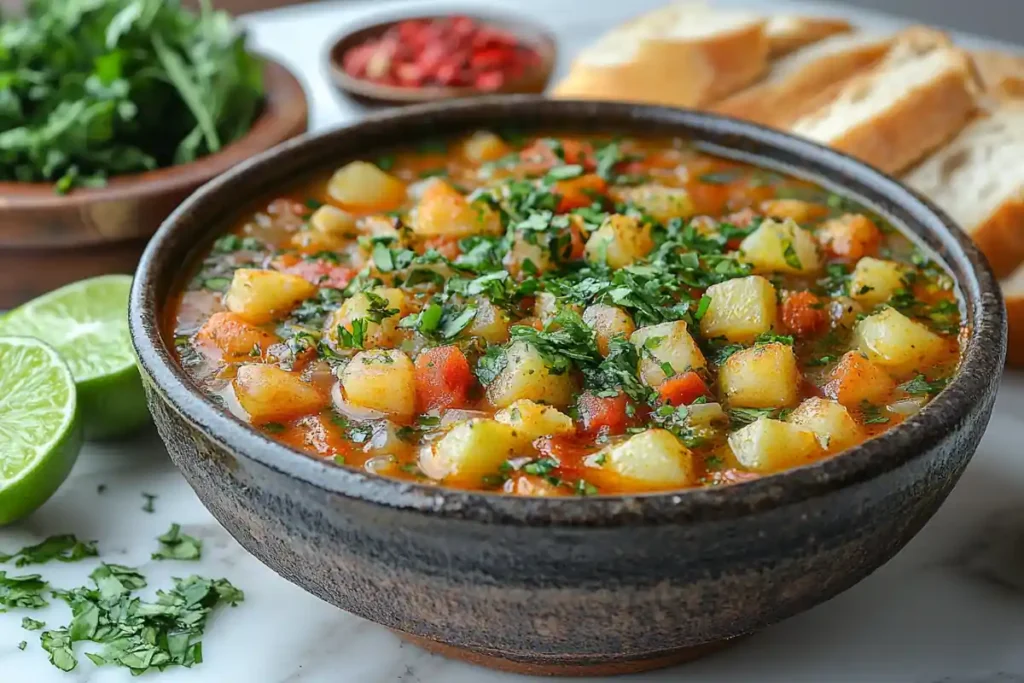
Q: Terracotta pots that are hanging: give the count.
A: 0